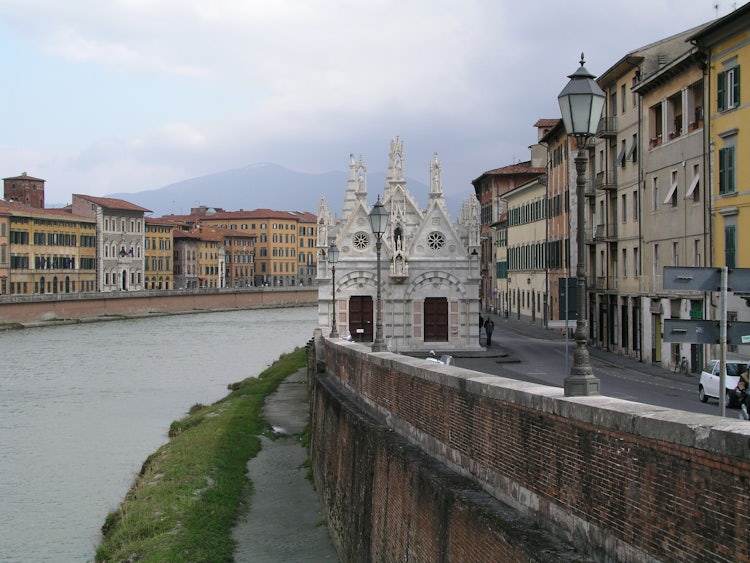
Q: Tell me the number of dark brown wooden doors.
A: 2